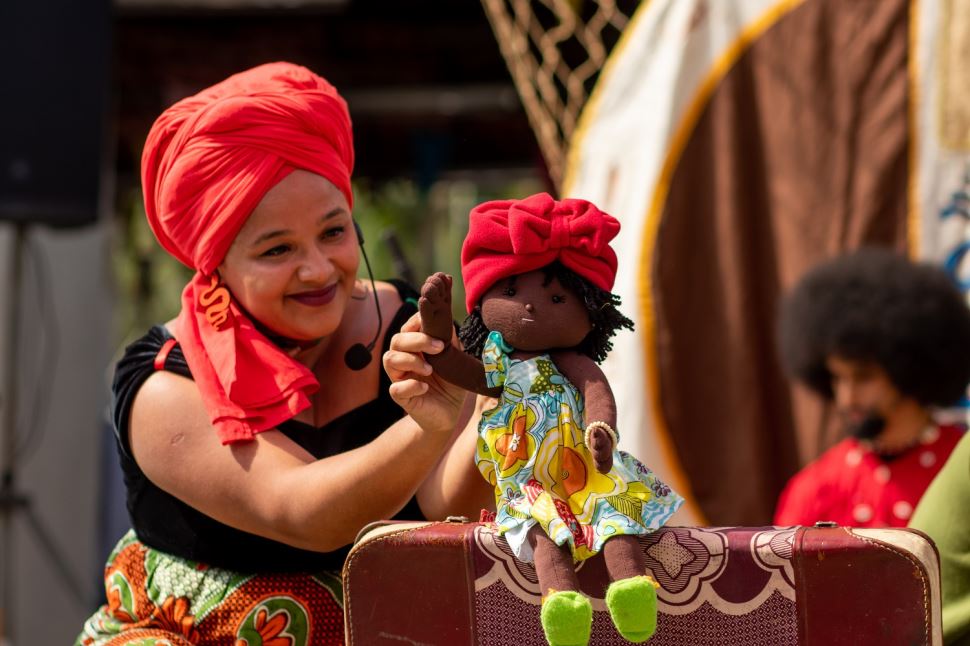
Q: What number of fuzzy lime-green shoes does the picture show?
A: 2